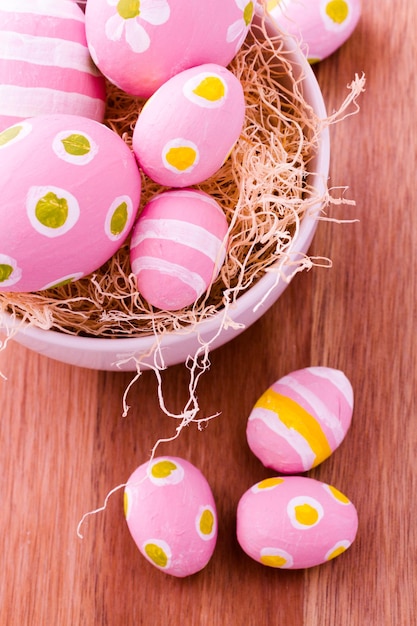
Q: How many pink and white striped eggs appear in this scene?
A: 2